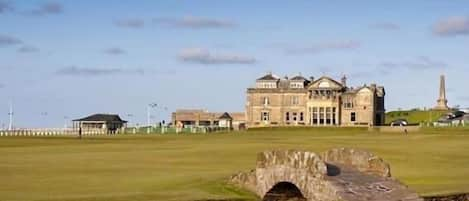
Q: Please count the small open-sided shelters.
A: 1